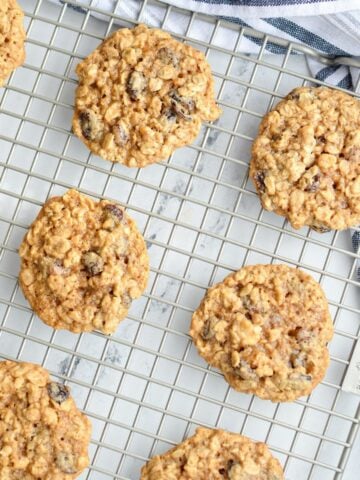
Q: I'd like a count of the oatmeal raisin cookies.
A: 7